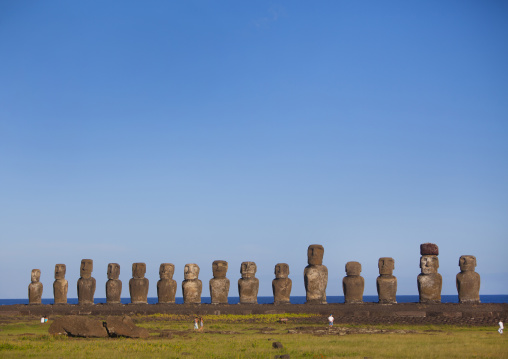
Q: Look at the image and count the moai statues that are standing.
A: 15